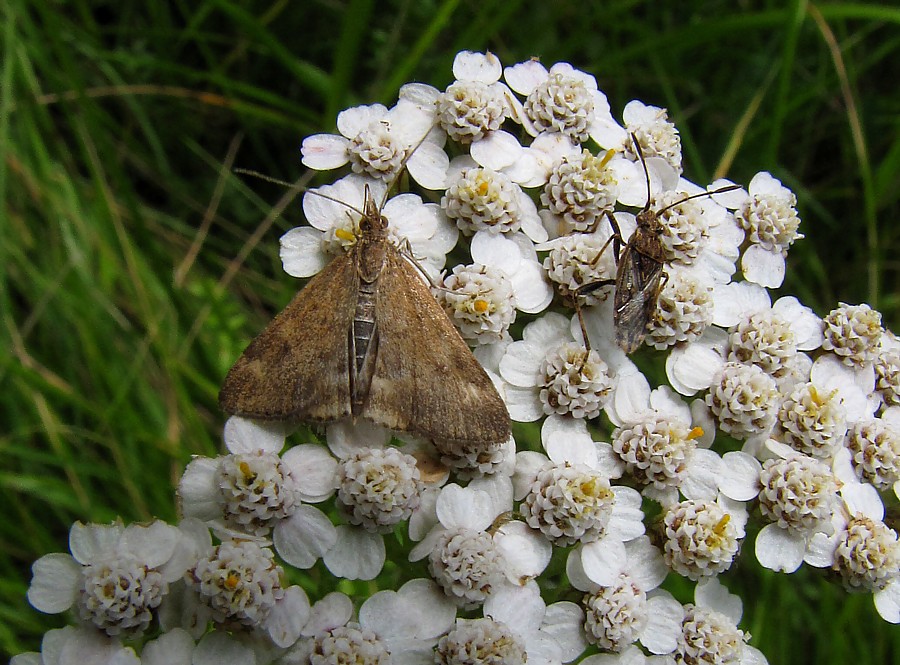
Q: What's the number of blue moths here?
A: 0